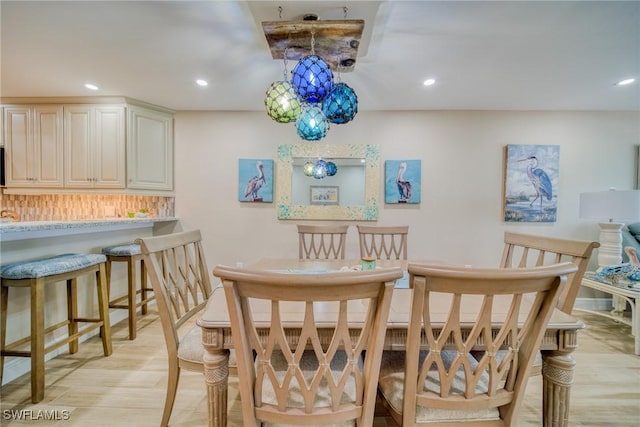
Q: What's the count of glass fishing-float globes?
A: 4